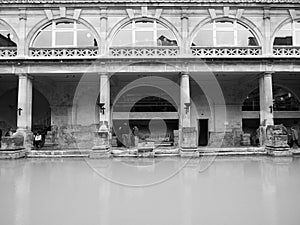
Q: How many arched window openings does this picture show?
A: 5